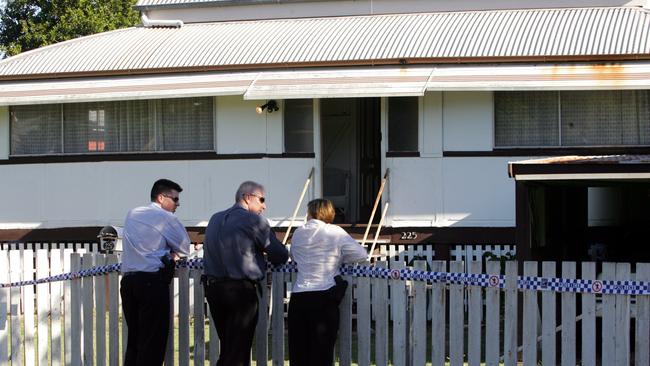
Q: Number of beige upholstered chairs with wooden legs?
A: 0